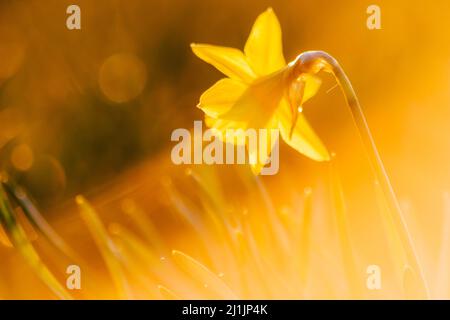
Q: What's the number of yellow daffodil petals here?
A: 6